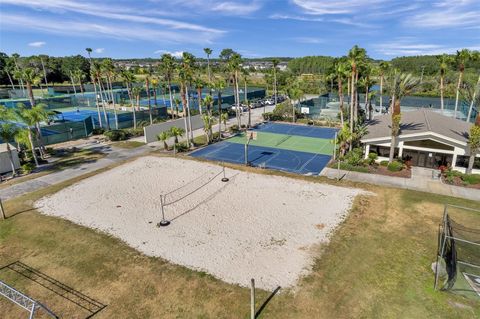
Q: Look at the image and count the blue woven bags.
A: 0